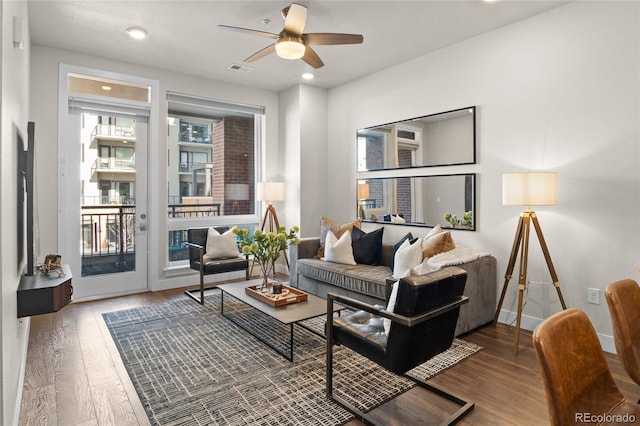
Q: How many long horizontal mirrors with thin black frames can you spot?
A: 2